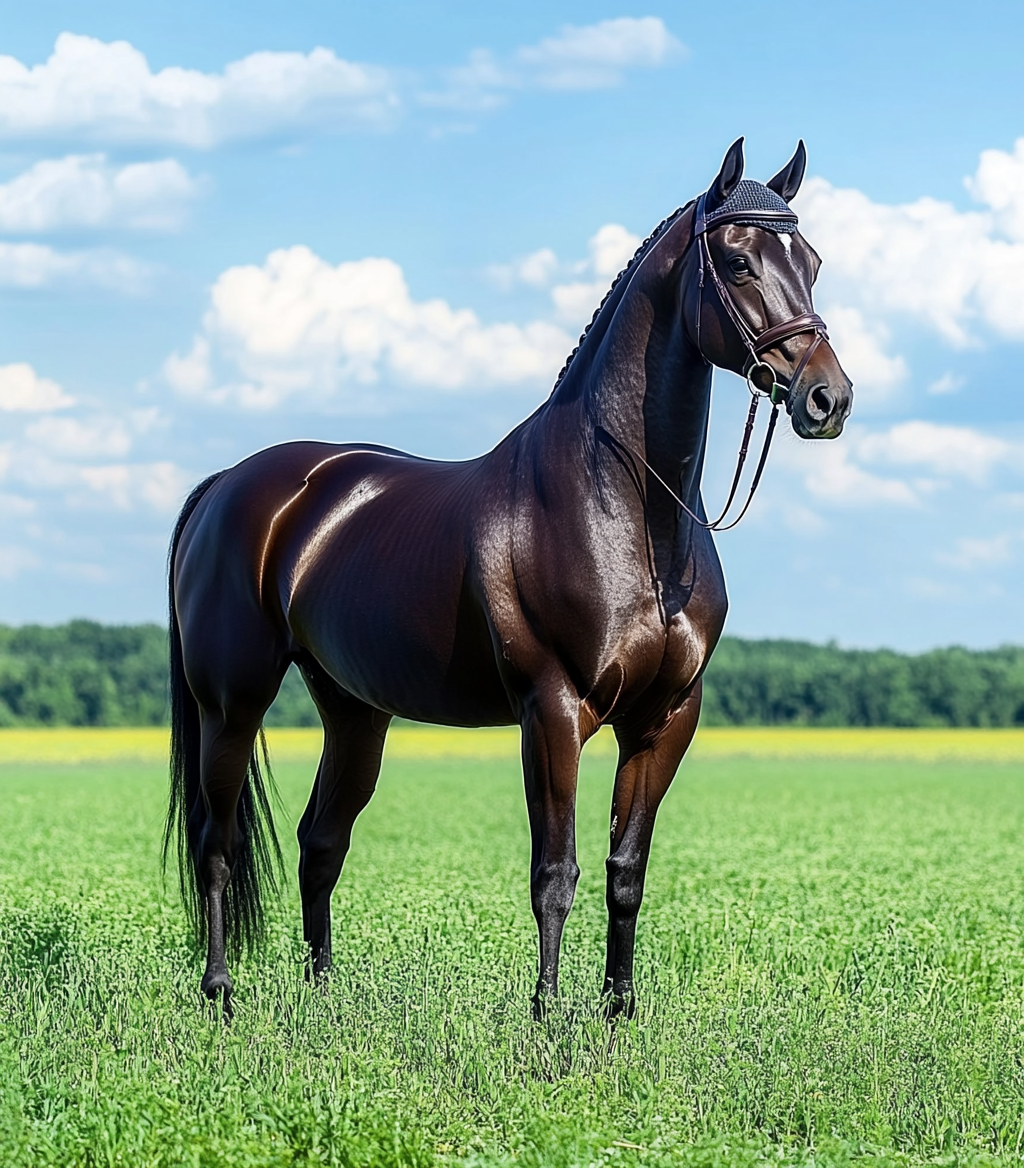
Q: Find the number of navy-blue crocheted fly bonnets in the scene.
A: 1